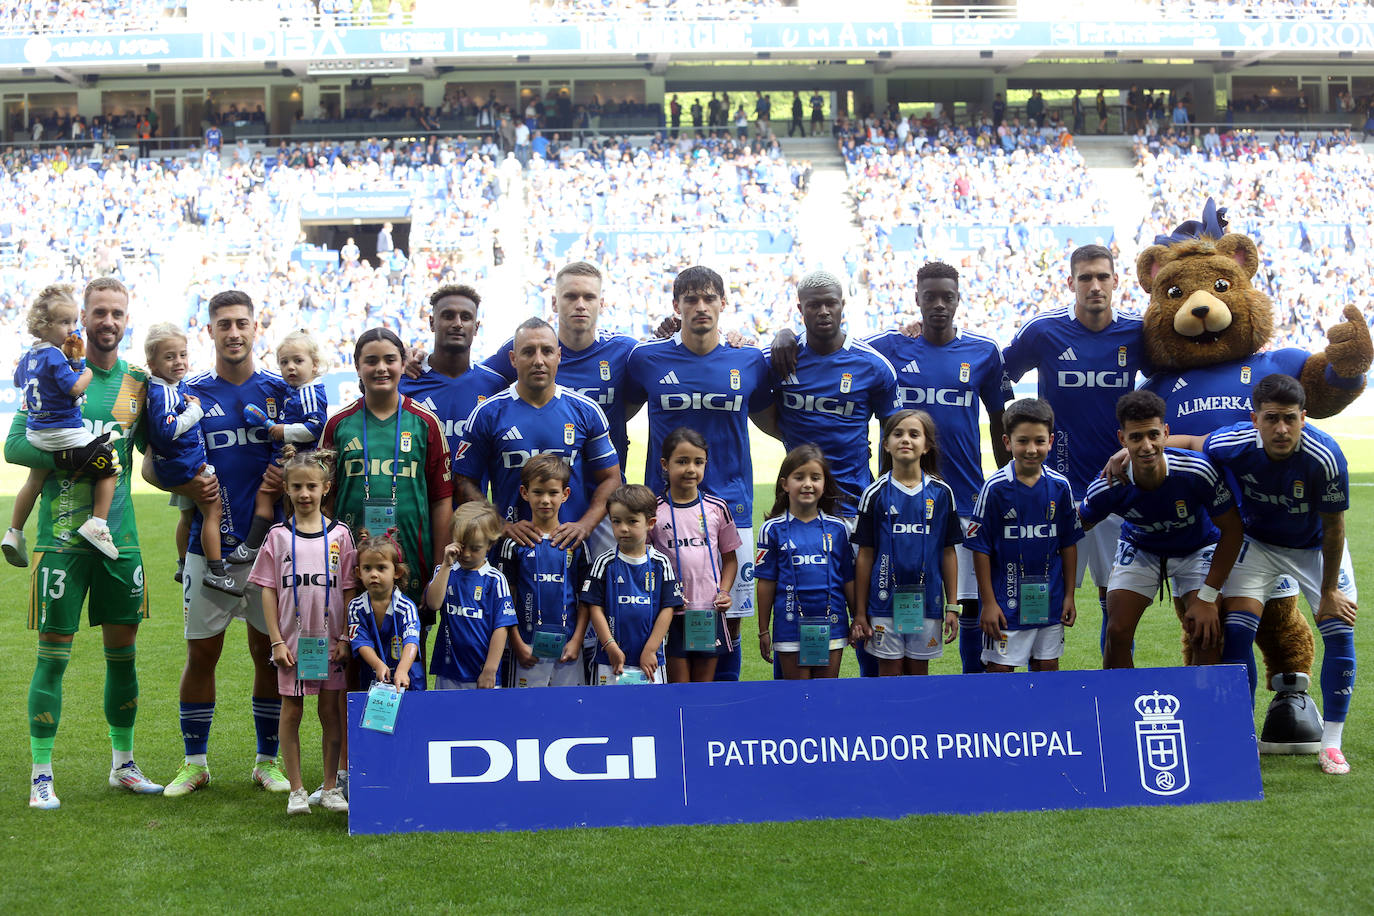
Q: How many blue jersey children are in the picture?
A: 10